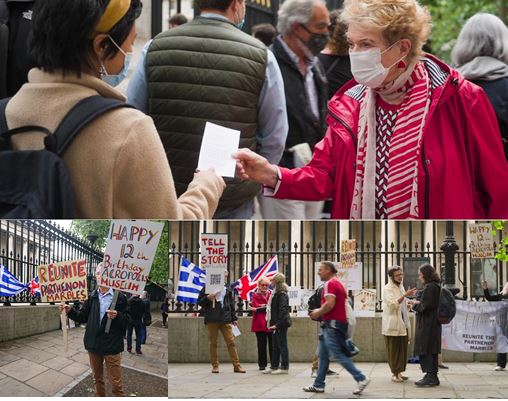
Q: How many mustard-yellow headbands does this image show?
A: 1